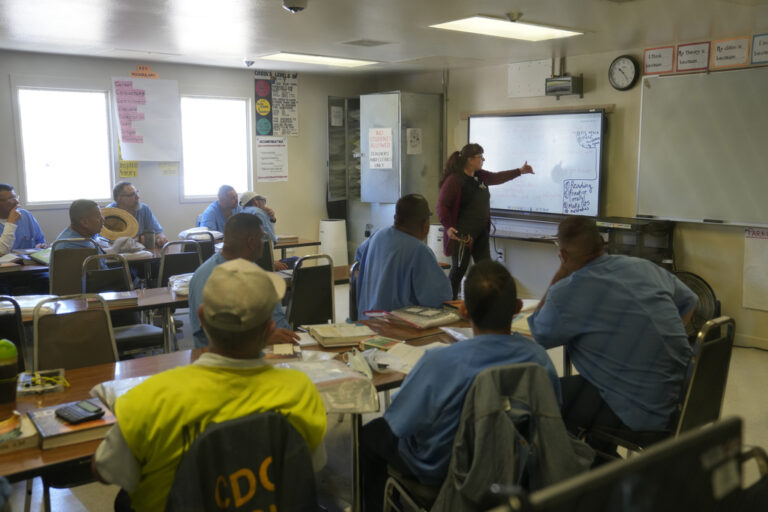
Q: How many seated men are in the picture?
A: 10